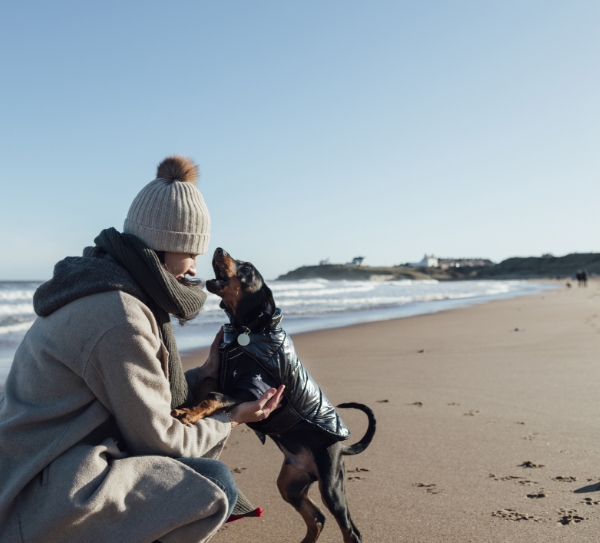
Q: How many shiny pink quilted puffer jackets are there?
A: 0